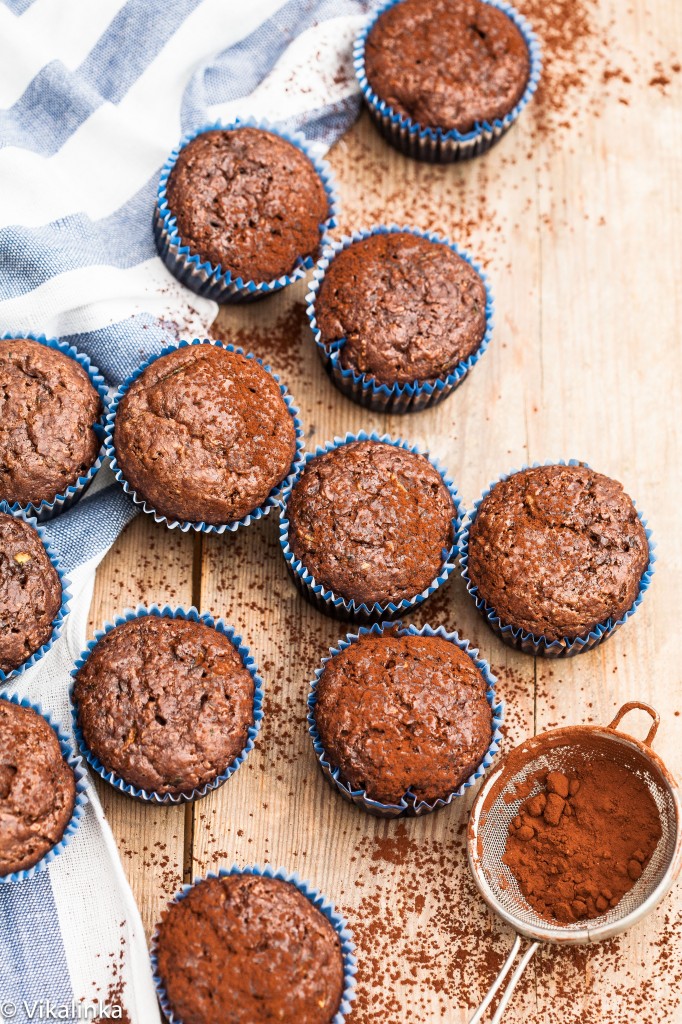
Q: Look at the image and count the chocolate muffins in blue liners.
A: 12